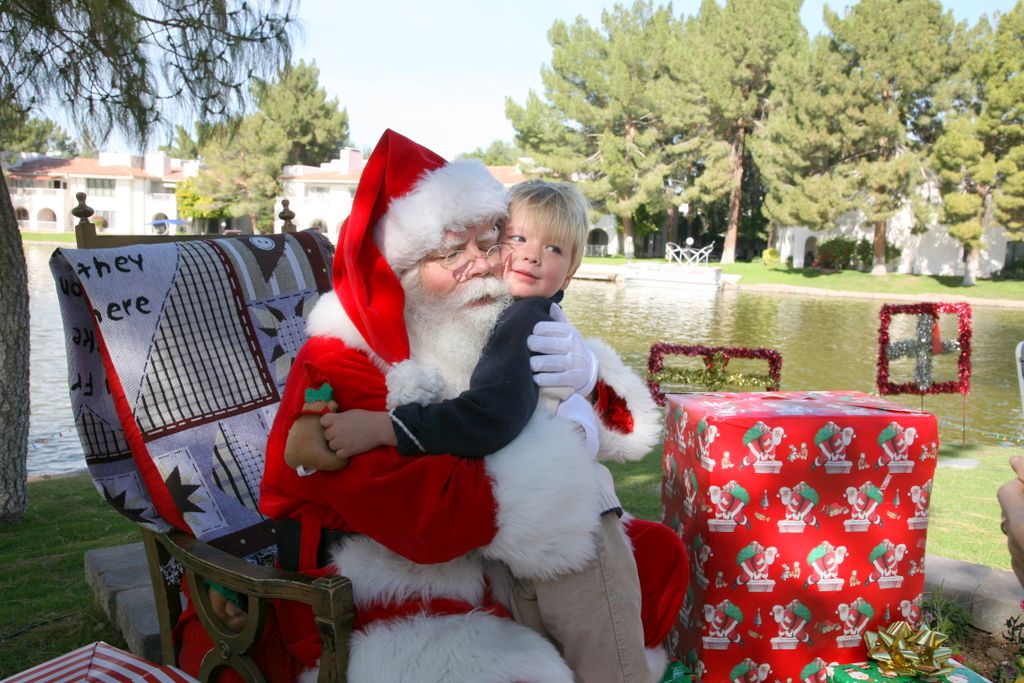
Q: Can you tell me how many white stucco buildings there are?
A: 3